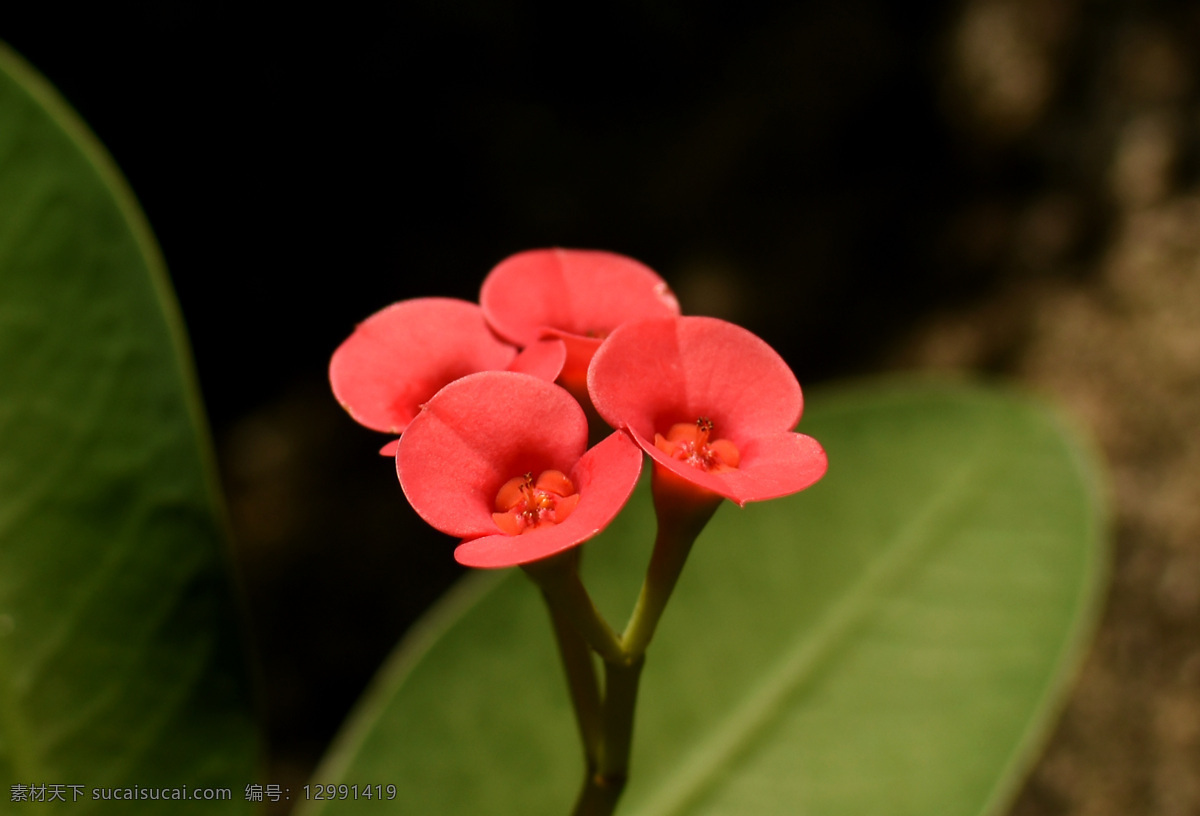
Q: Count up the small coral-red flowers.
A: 4